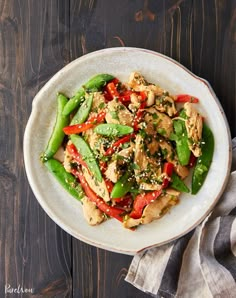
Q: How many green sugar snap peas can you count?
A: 11